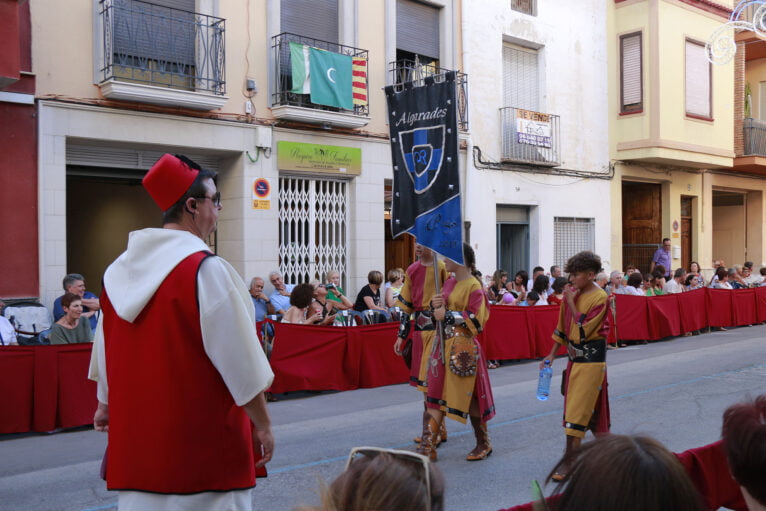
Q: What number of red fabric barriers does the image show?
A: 2